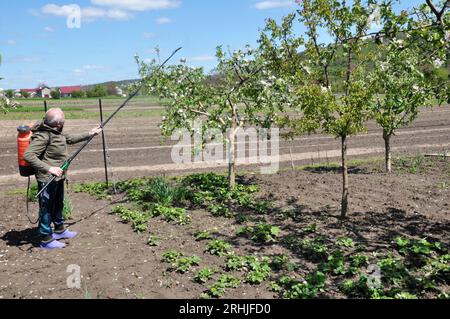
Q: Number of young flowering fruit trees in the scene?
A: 3